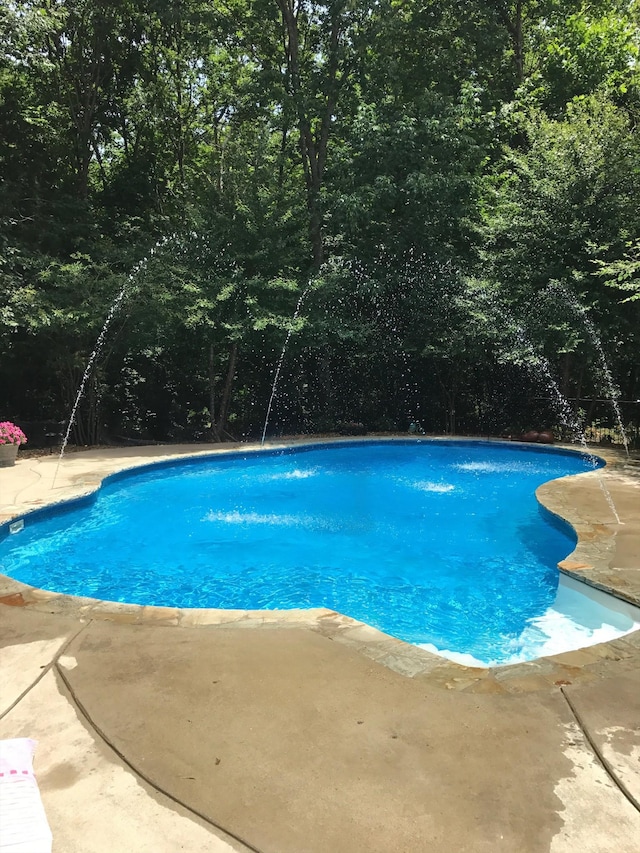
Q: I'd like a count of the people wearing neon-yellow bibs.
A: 0